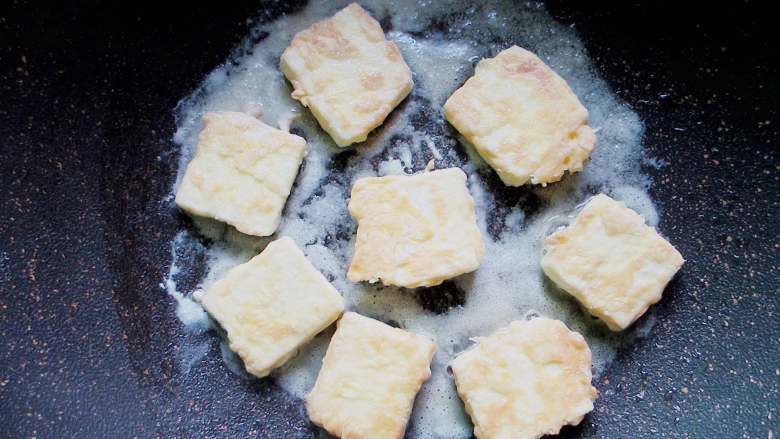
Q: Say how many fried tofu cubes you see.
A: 8